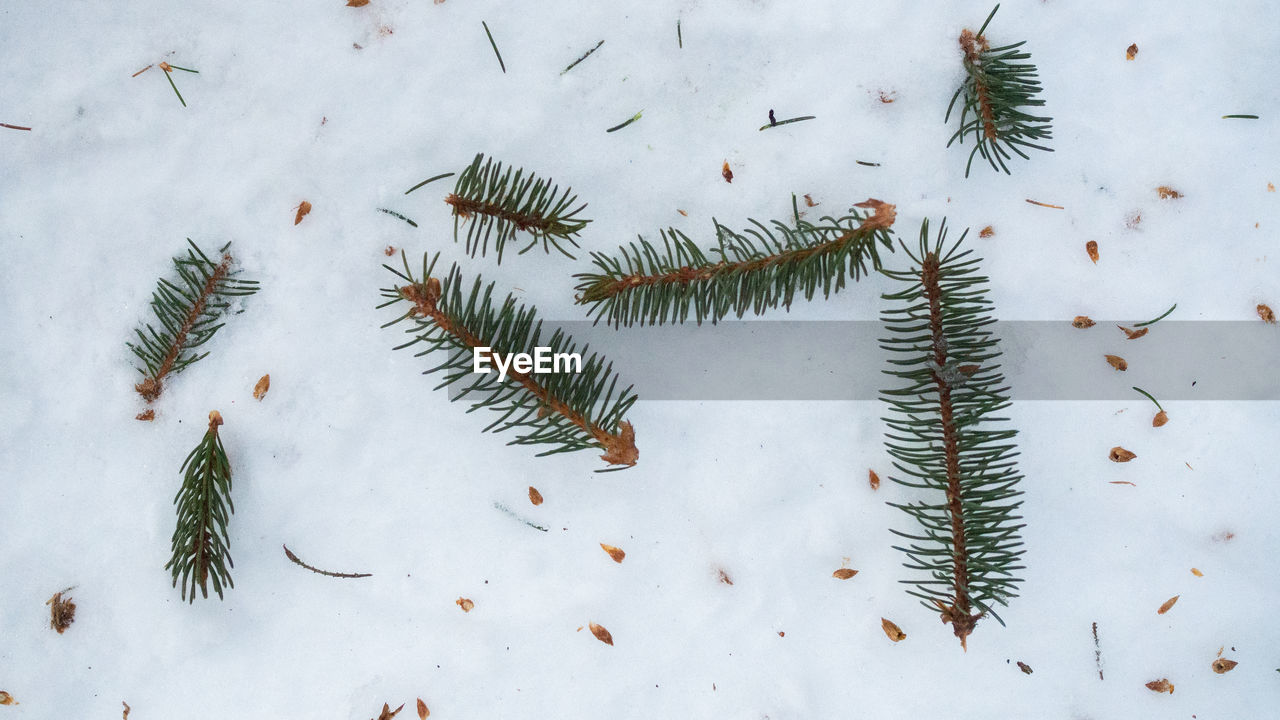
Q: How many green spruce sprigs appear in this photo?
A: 7